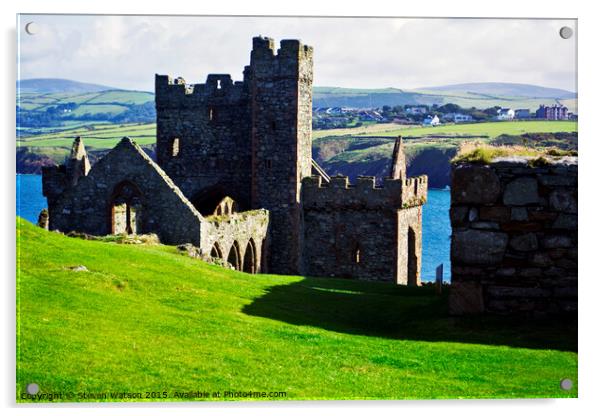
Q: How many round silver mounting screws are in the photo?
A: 4